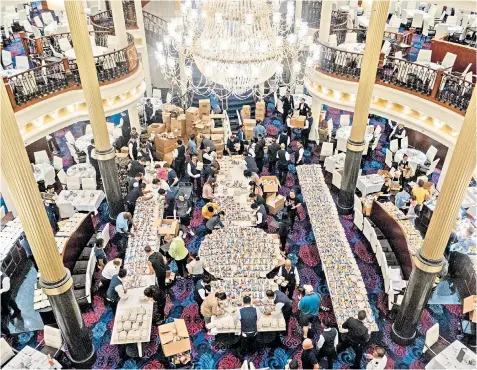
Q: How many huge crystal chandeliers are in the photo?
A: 1